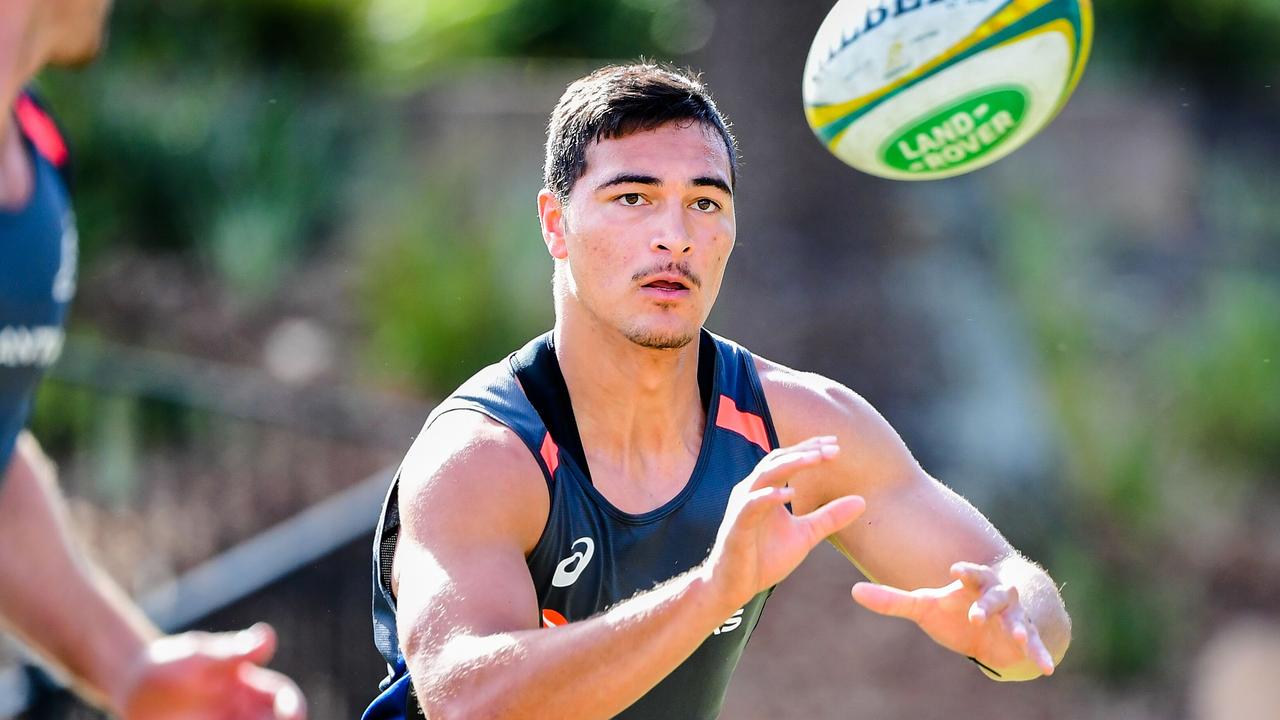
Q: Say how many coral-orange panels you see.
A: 3